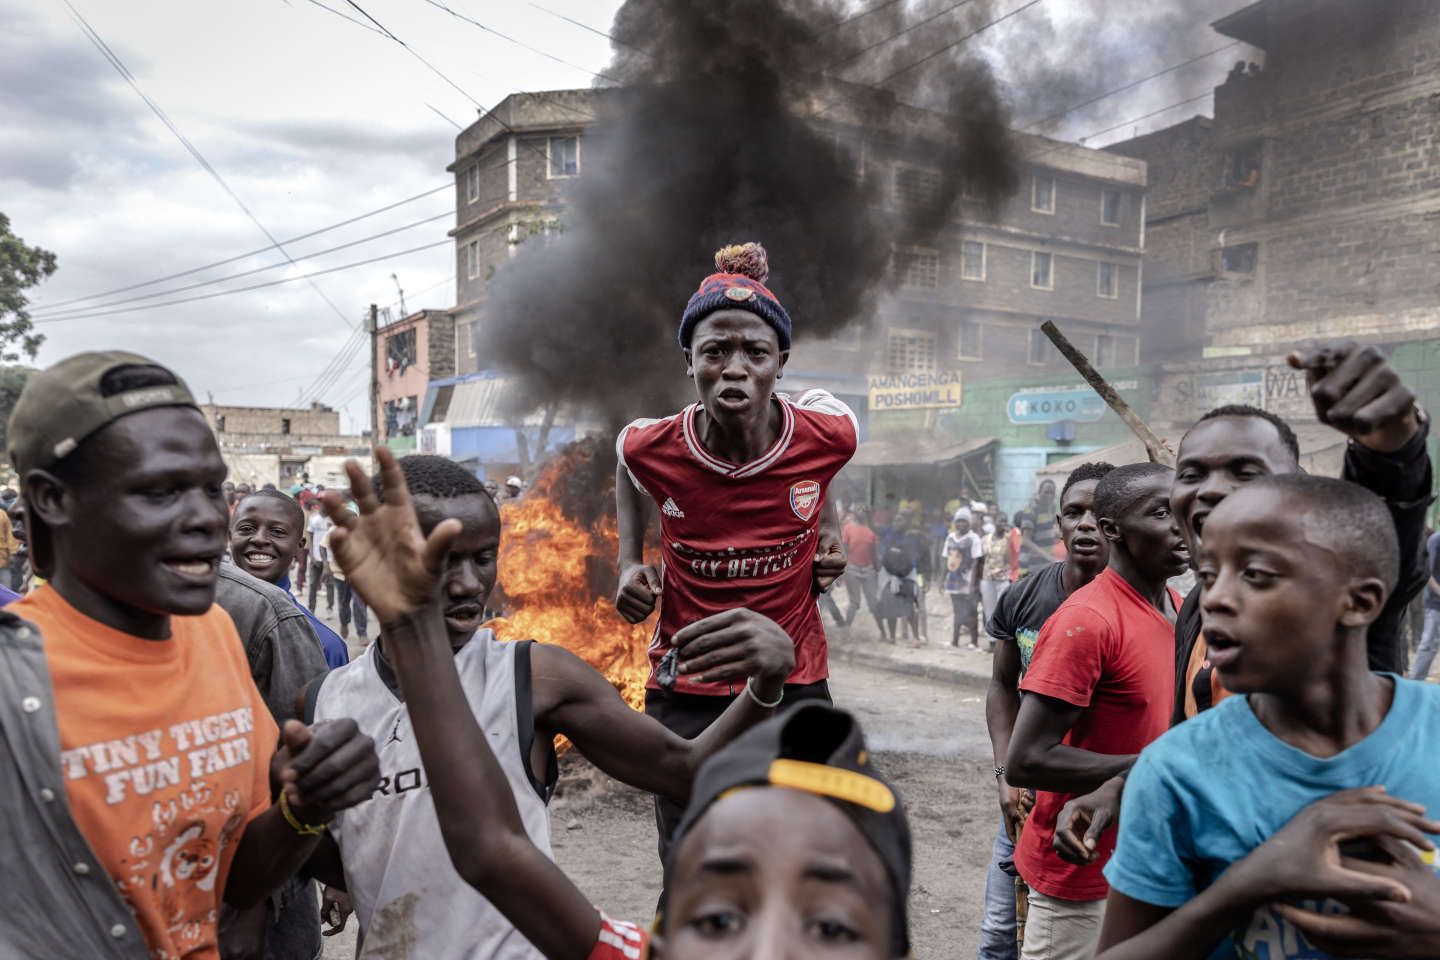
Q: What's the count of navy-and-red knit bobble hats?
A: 1